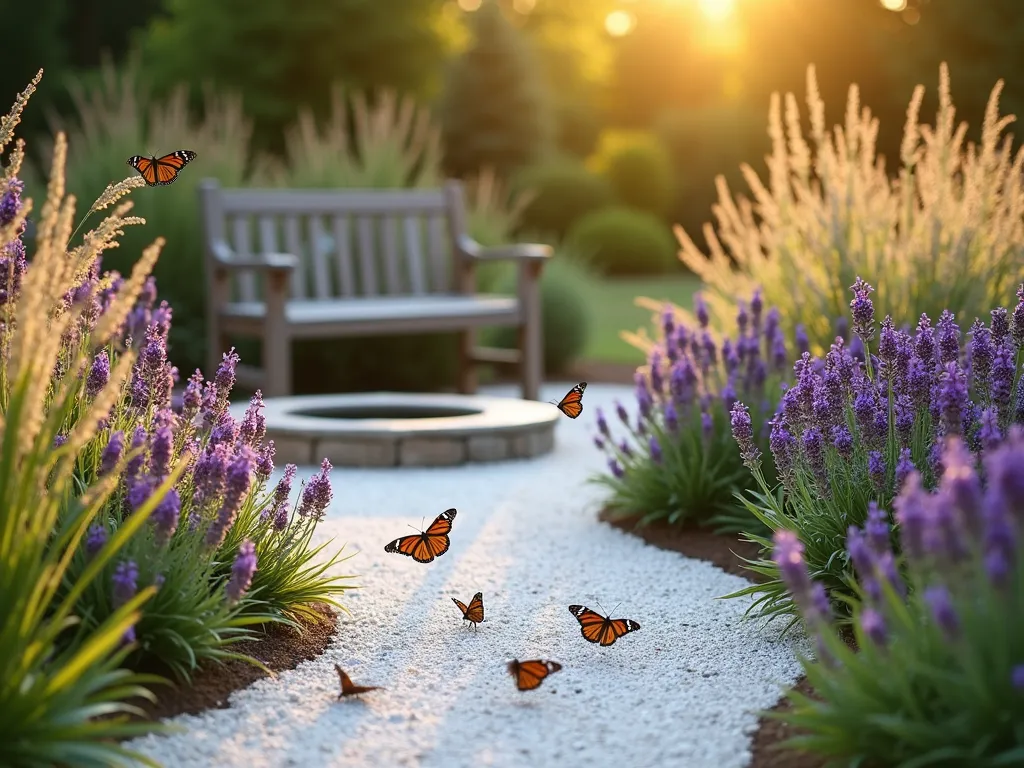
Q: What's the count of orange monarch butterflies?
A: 7